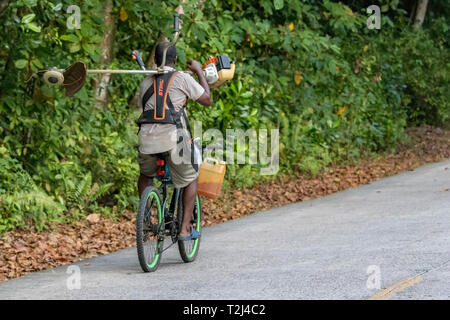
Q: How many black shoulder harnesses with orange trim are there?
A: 1